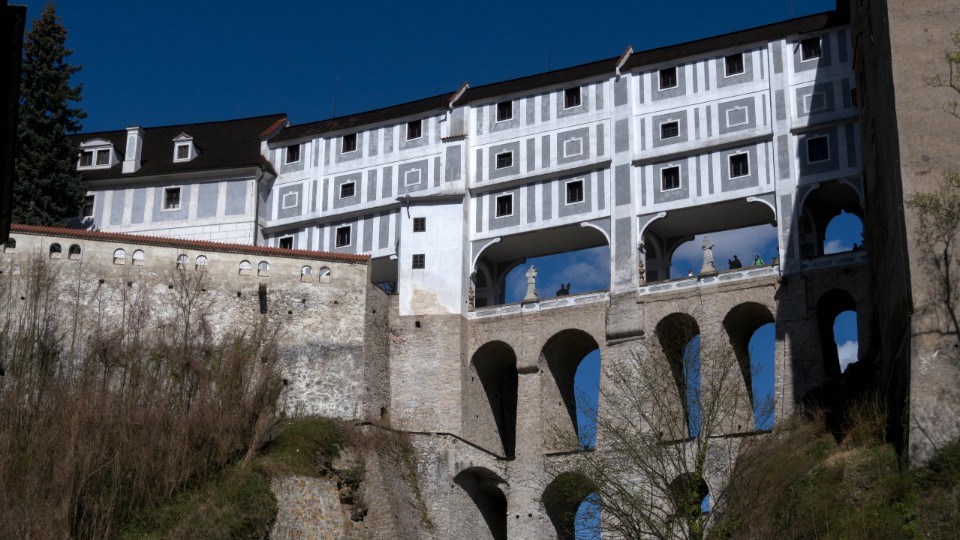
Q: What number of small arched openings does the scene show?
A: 11